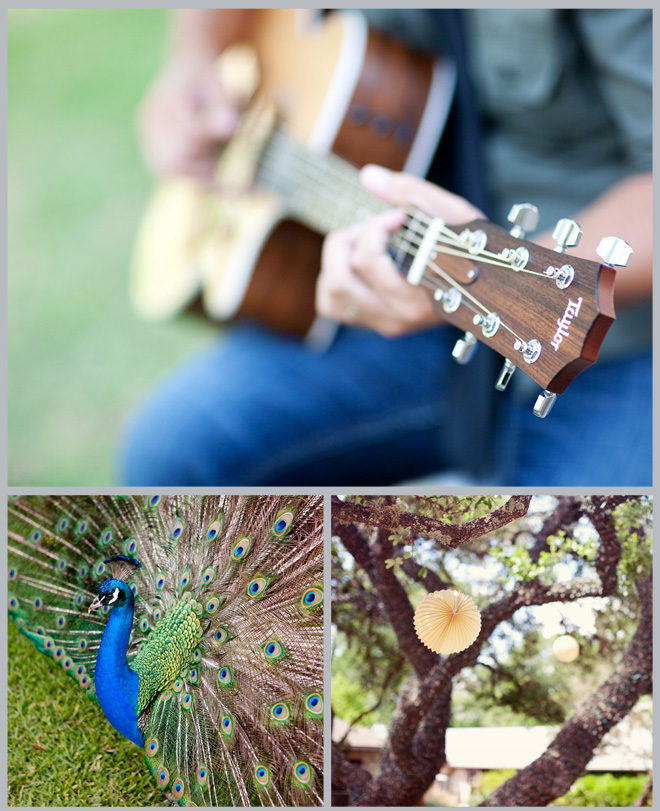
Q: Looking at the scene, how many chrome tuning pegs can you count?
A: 6